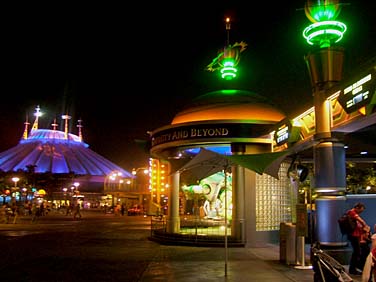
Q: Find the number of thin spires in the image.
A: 5